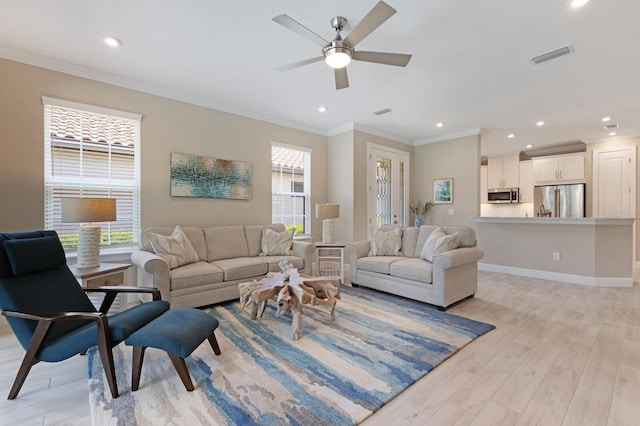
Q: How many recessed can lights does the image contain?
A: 9